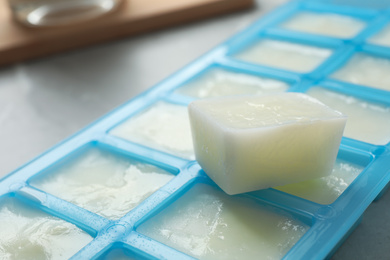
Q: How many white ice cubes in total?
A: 12